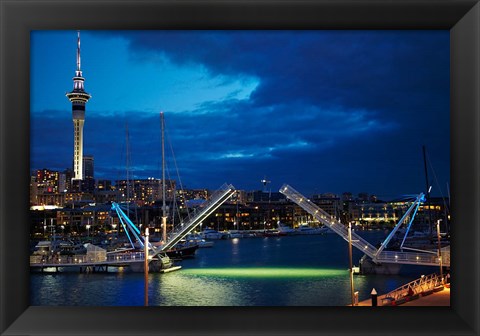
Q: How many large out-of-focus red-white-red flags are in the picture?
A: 0